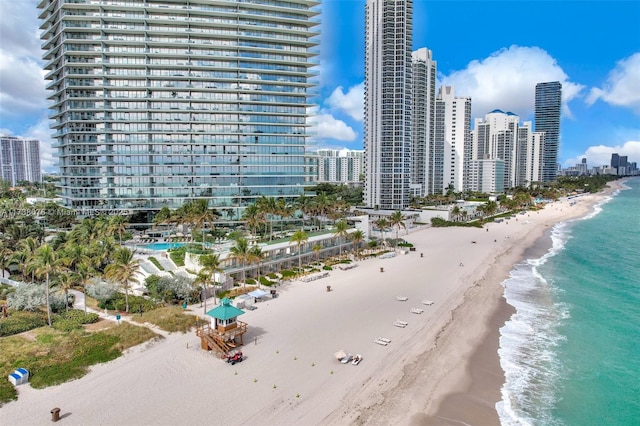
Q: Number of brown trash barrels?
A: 4